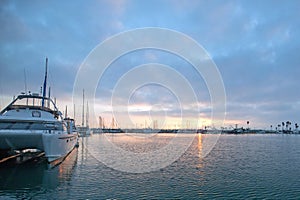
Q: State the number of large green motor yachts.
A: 0